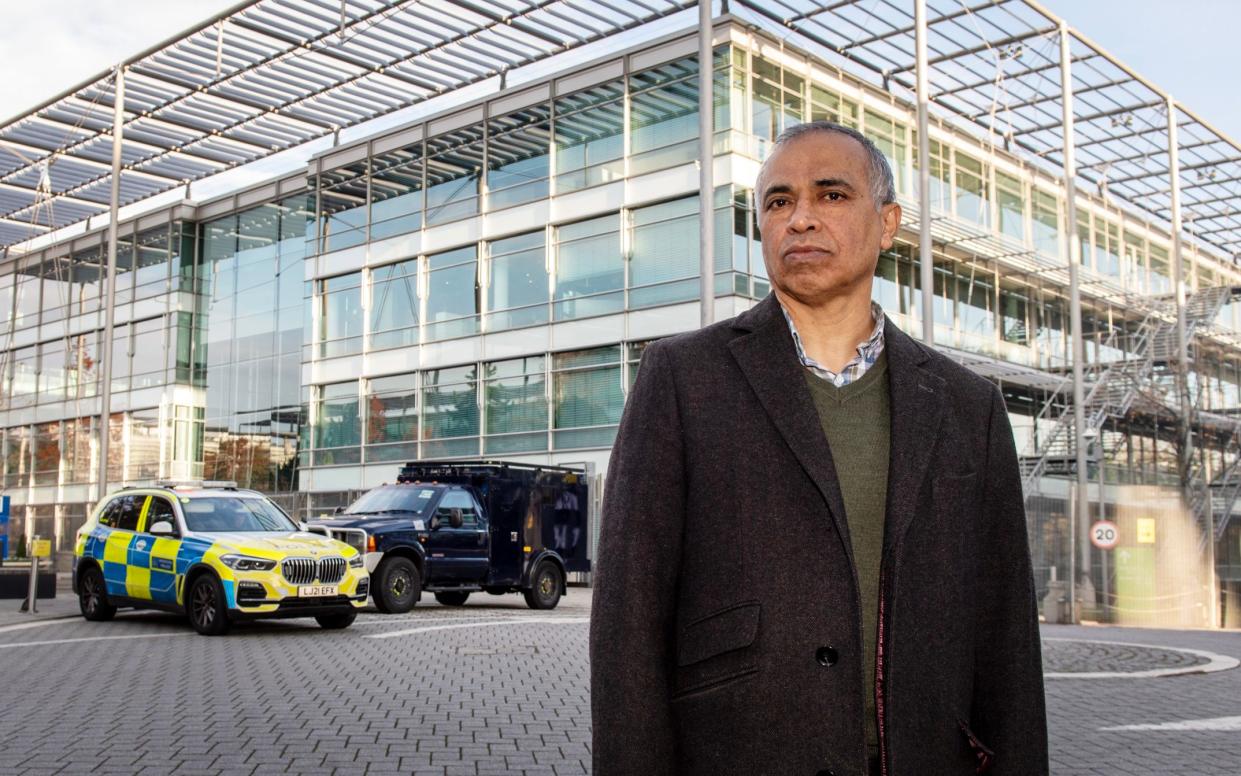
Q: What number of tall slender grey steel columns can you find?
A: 5